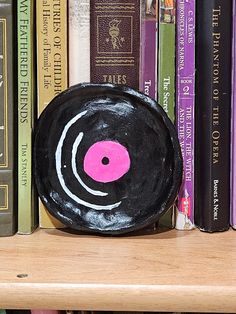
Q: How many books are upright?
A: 10